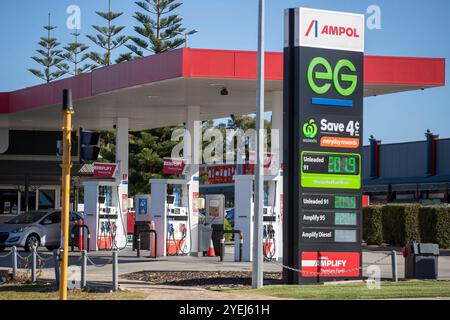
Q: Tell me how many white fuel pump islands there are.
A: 3